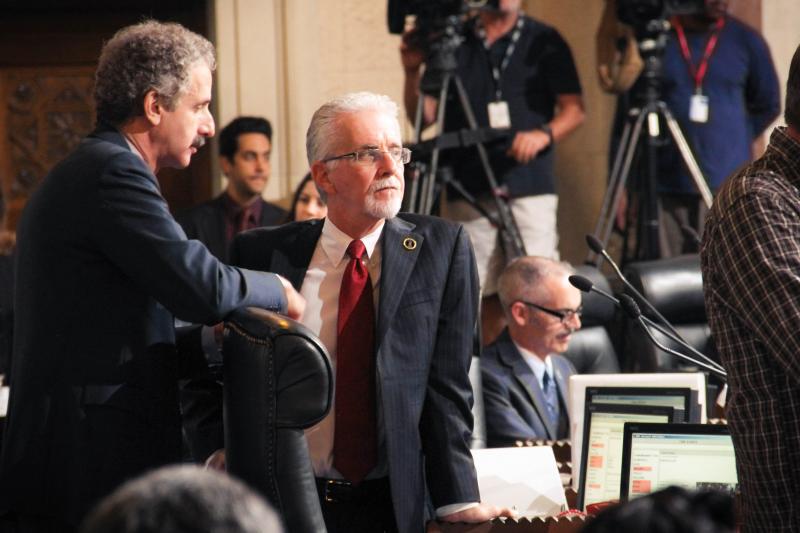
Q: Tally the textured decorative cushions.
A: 0